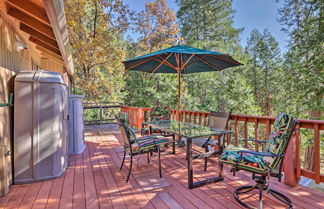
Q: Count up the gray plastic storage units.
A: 2